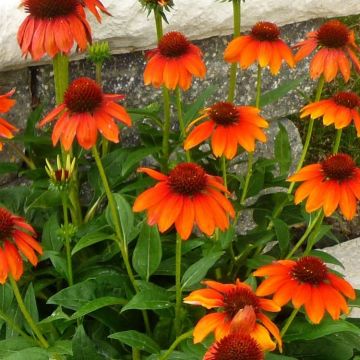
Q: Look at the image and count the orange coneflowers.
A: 14